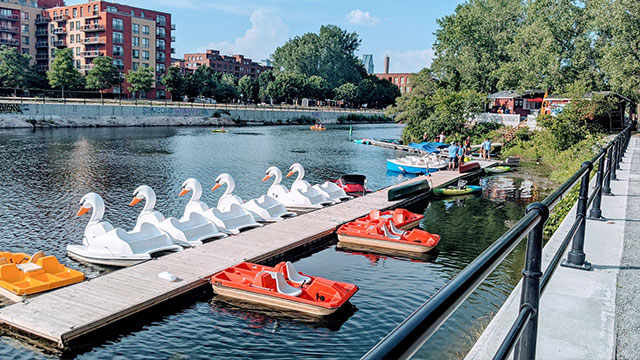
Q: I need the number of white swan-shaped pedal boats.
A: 6